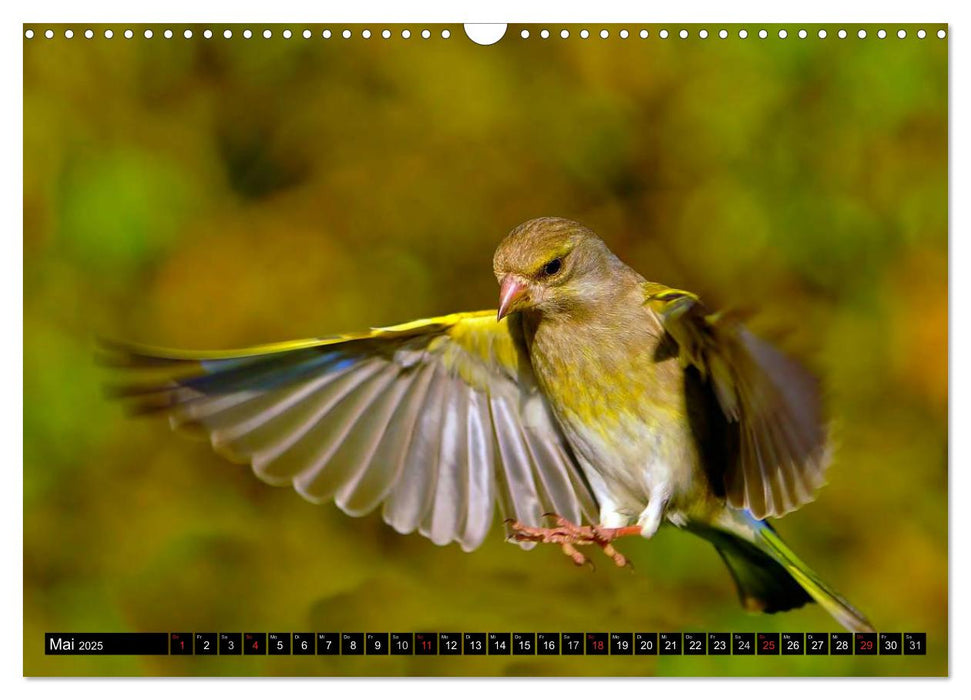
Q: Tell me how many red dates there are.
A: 6